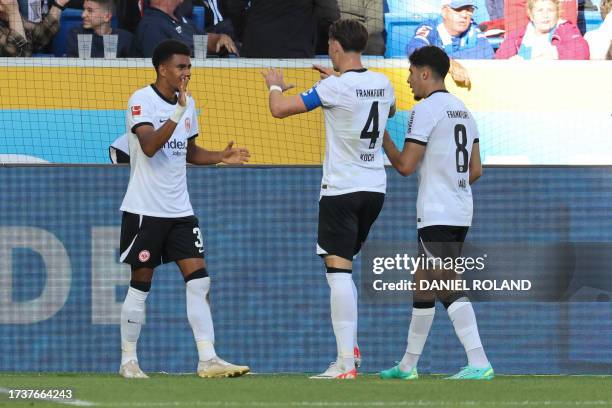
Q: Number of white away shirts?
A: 3